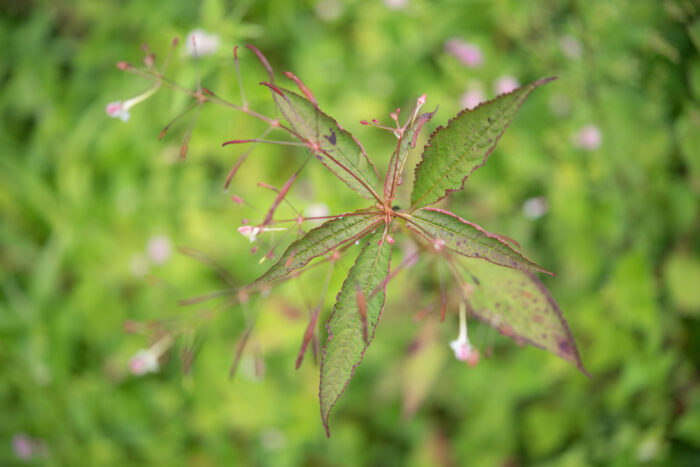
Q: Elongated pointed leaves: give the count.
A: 7